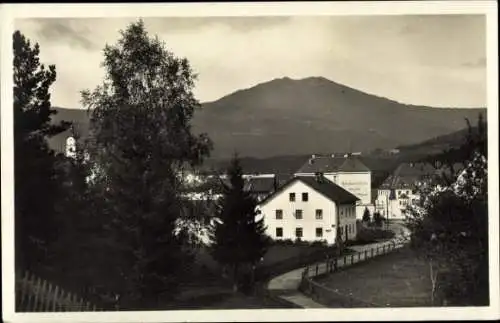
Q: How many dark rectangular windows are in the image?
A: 8